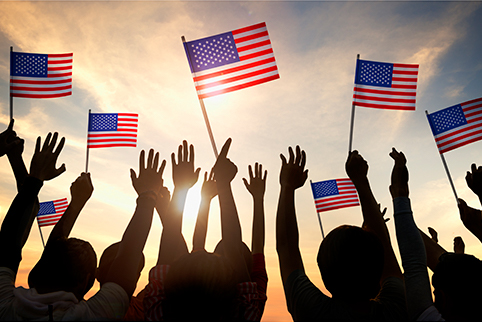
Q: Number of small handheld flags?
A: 7